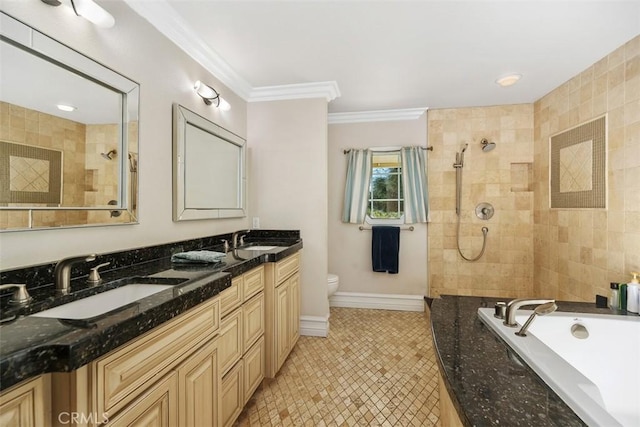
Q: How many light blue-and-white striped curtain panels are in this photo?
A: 2